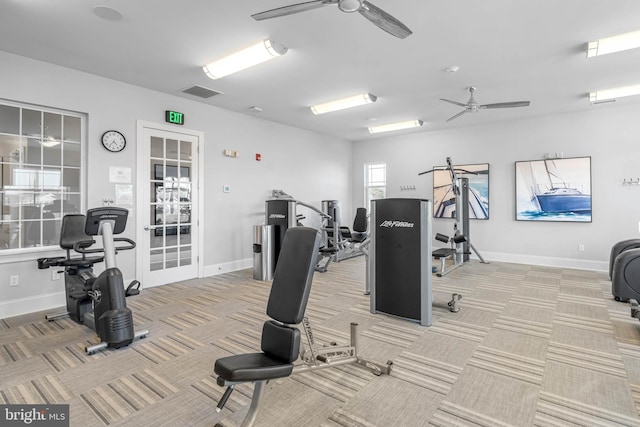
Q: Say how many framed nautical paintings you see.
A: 2